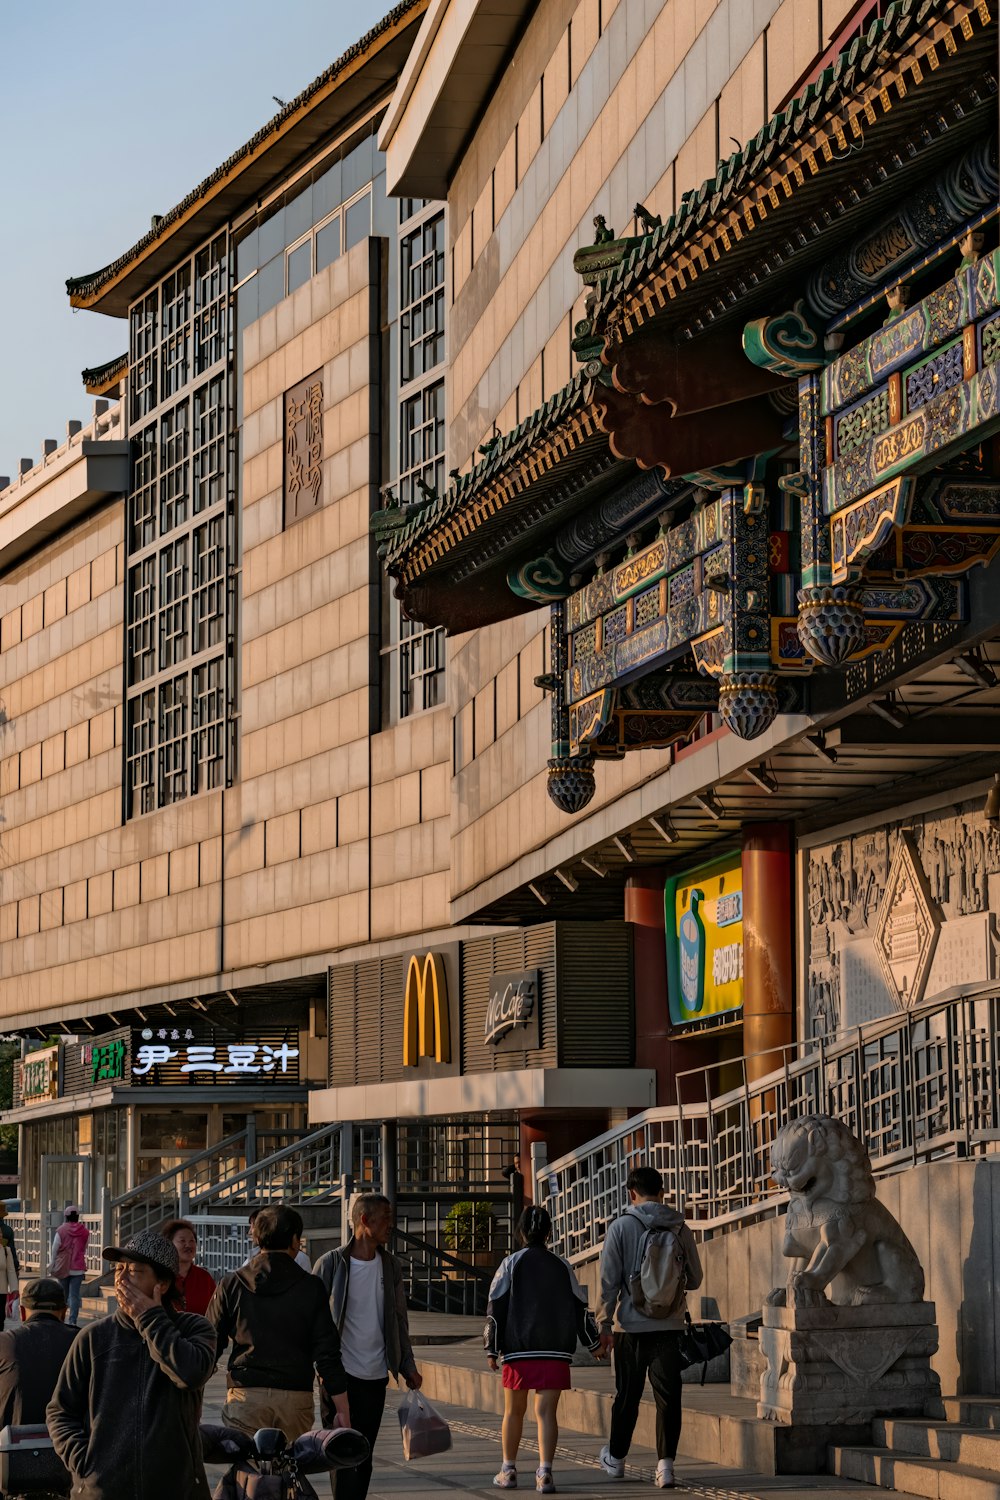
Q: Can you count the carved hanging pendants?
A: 3